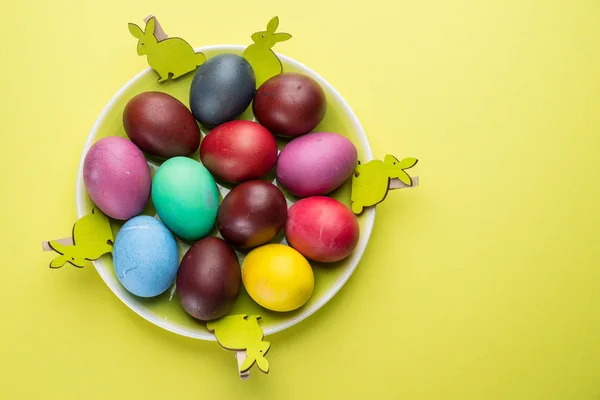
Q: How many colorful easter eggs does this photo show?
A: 12